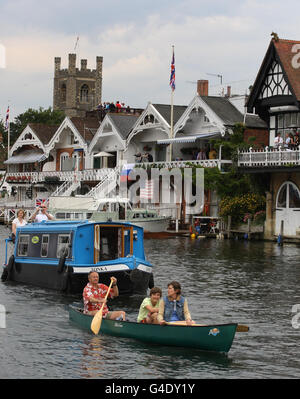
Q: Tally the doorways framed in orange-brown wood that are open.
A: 1